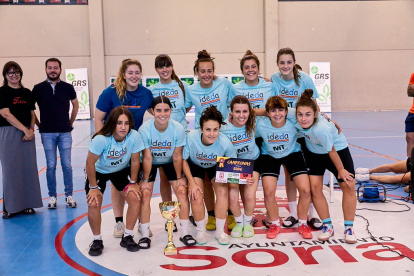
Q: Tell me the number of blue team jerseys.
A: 11